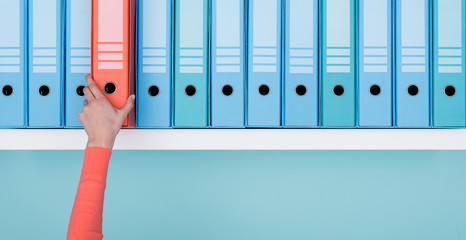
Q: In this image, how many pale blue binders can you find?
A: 9